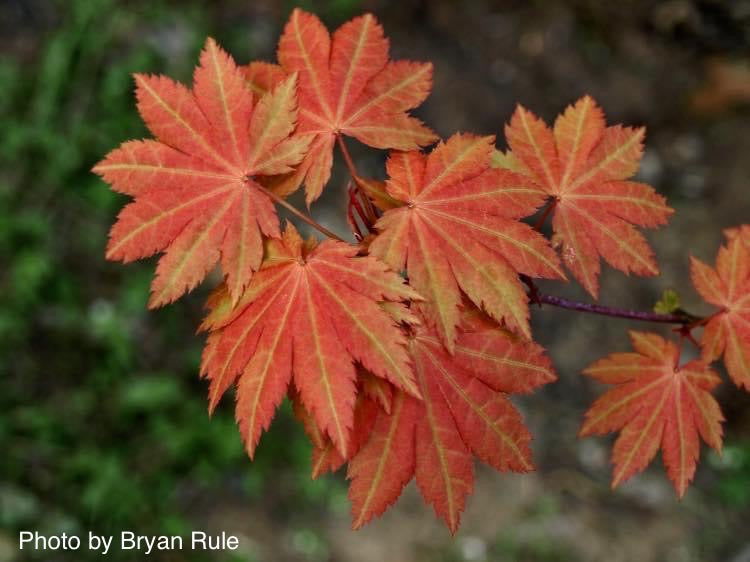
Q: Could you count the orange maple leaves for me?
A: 8